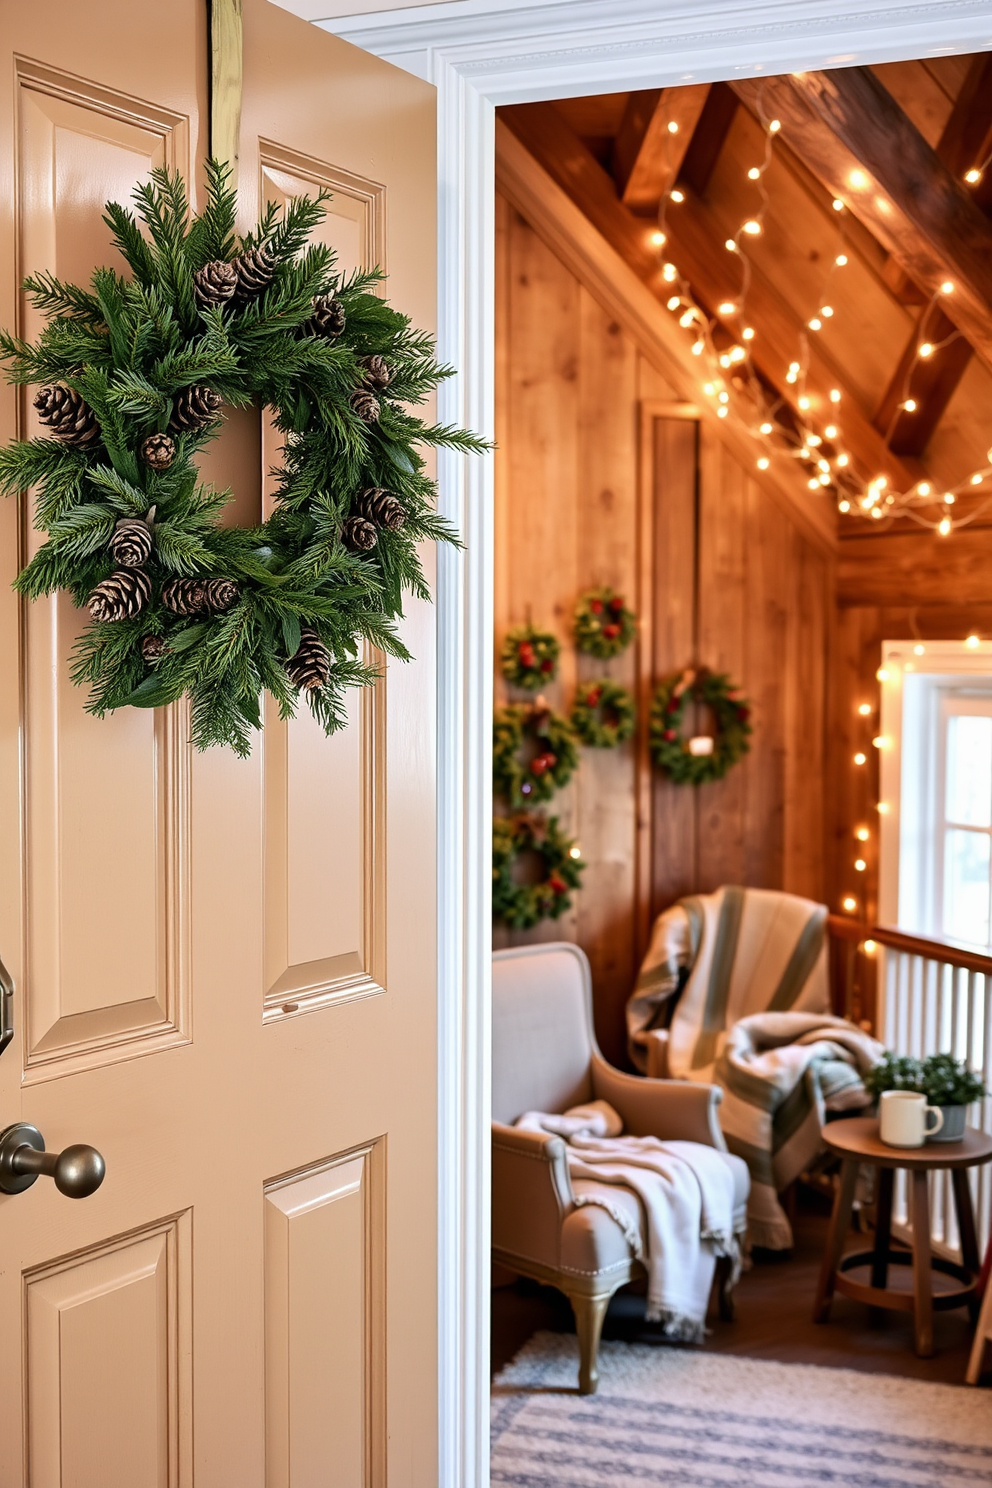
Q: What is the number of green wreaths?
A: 7